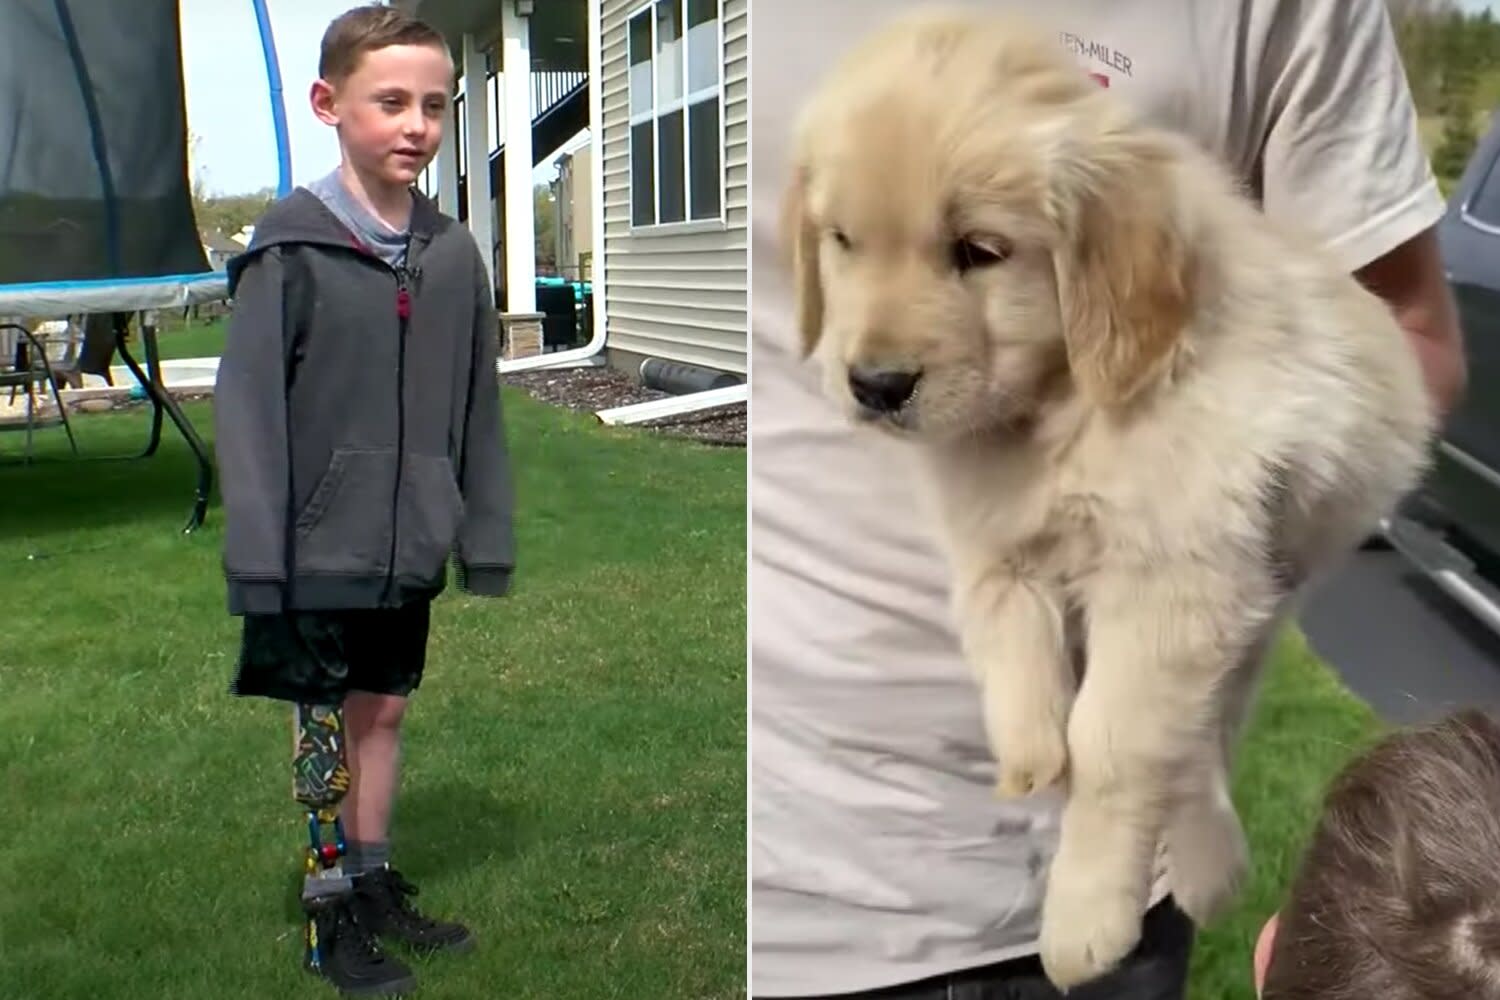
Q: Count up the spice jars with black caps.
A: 0